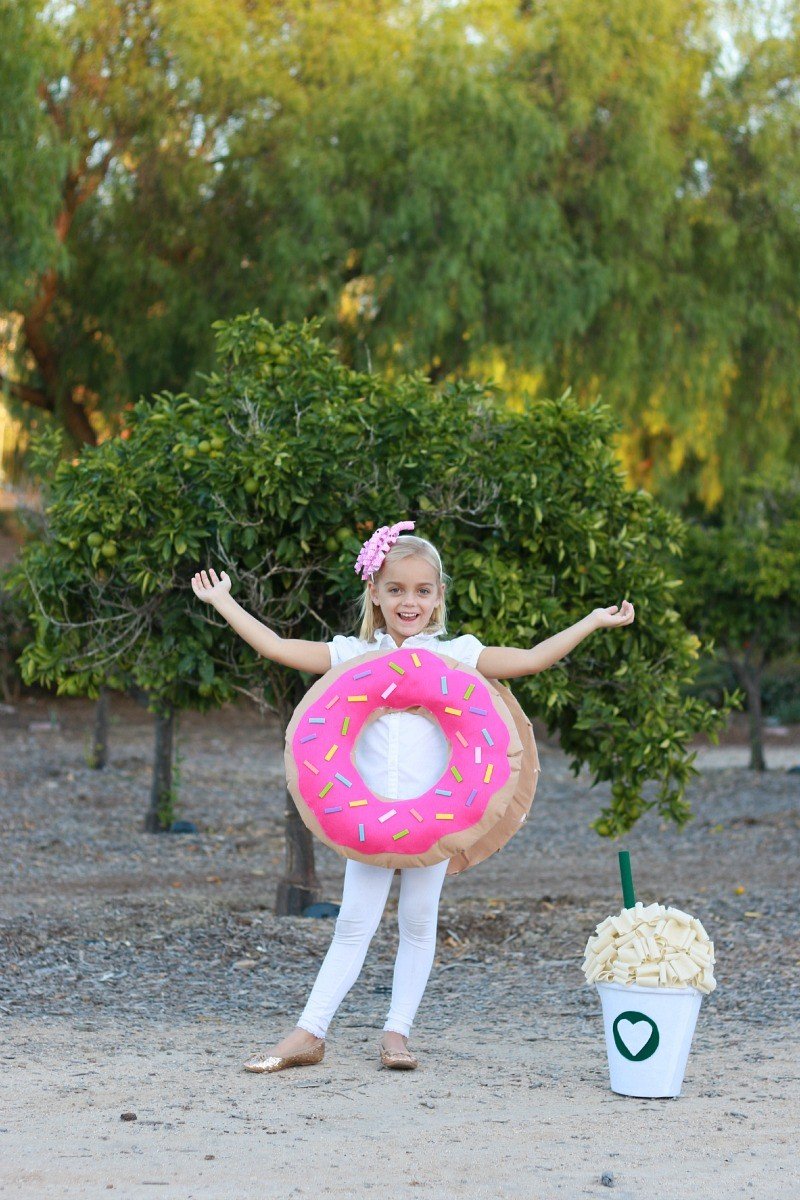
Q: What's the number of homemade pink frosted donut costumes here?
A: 1